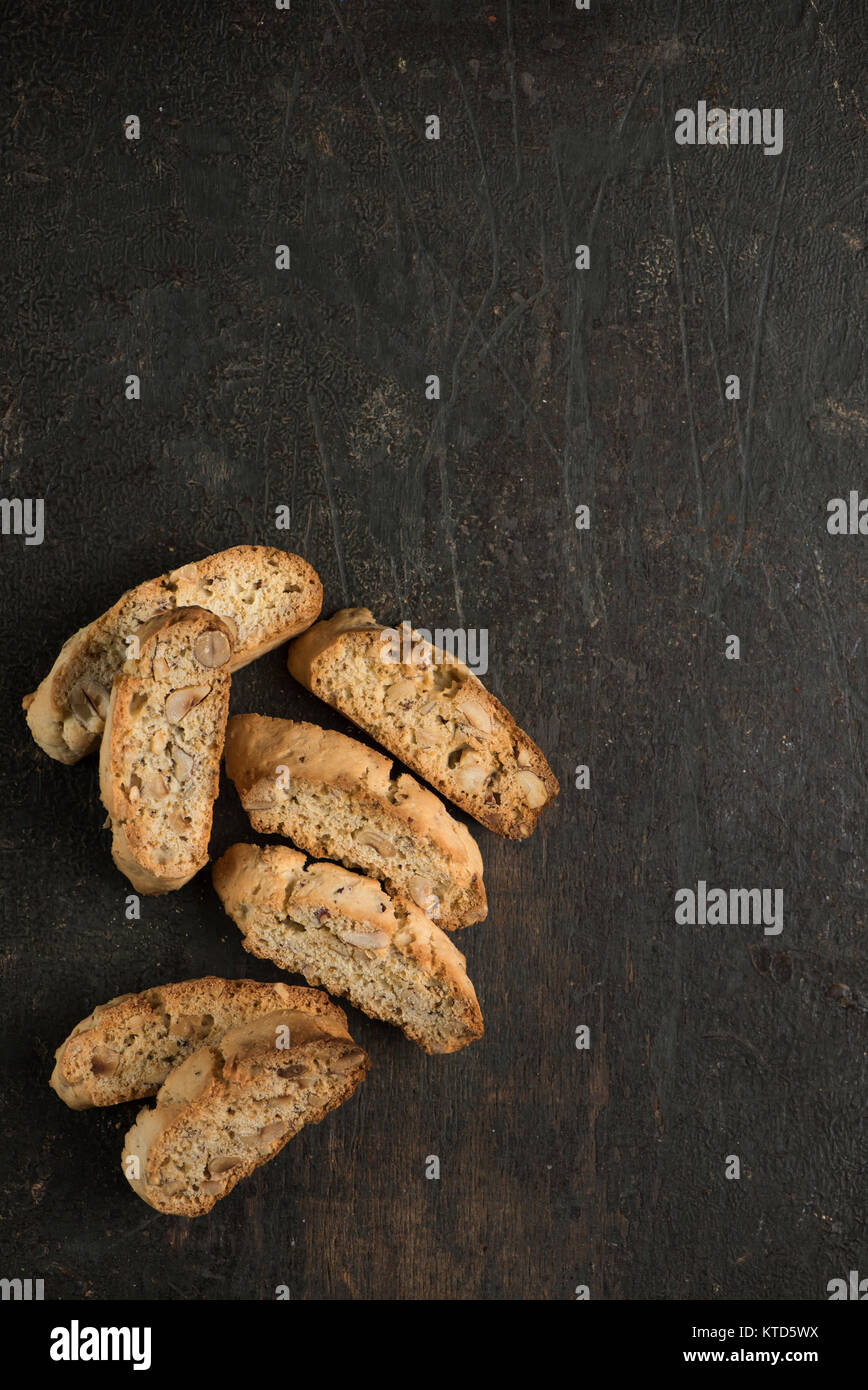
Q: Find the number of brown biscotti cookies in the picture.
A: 7